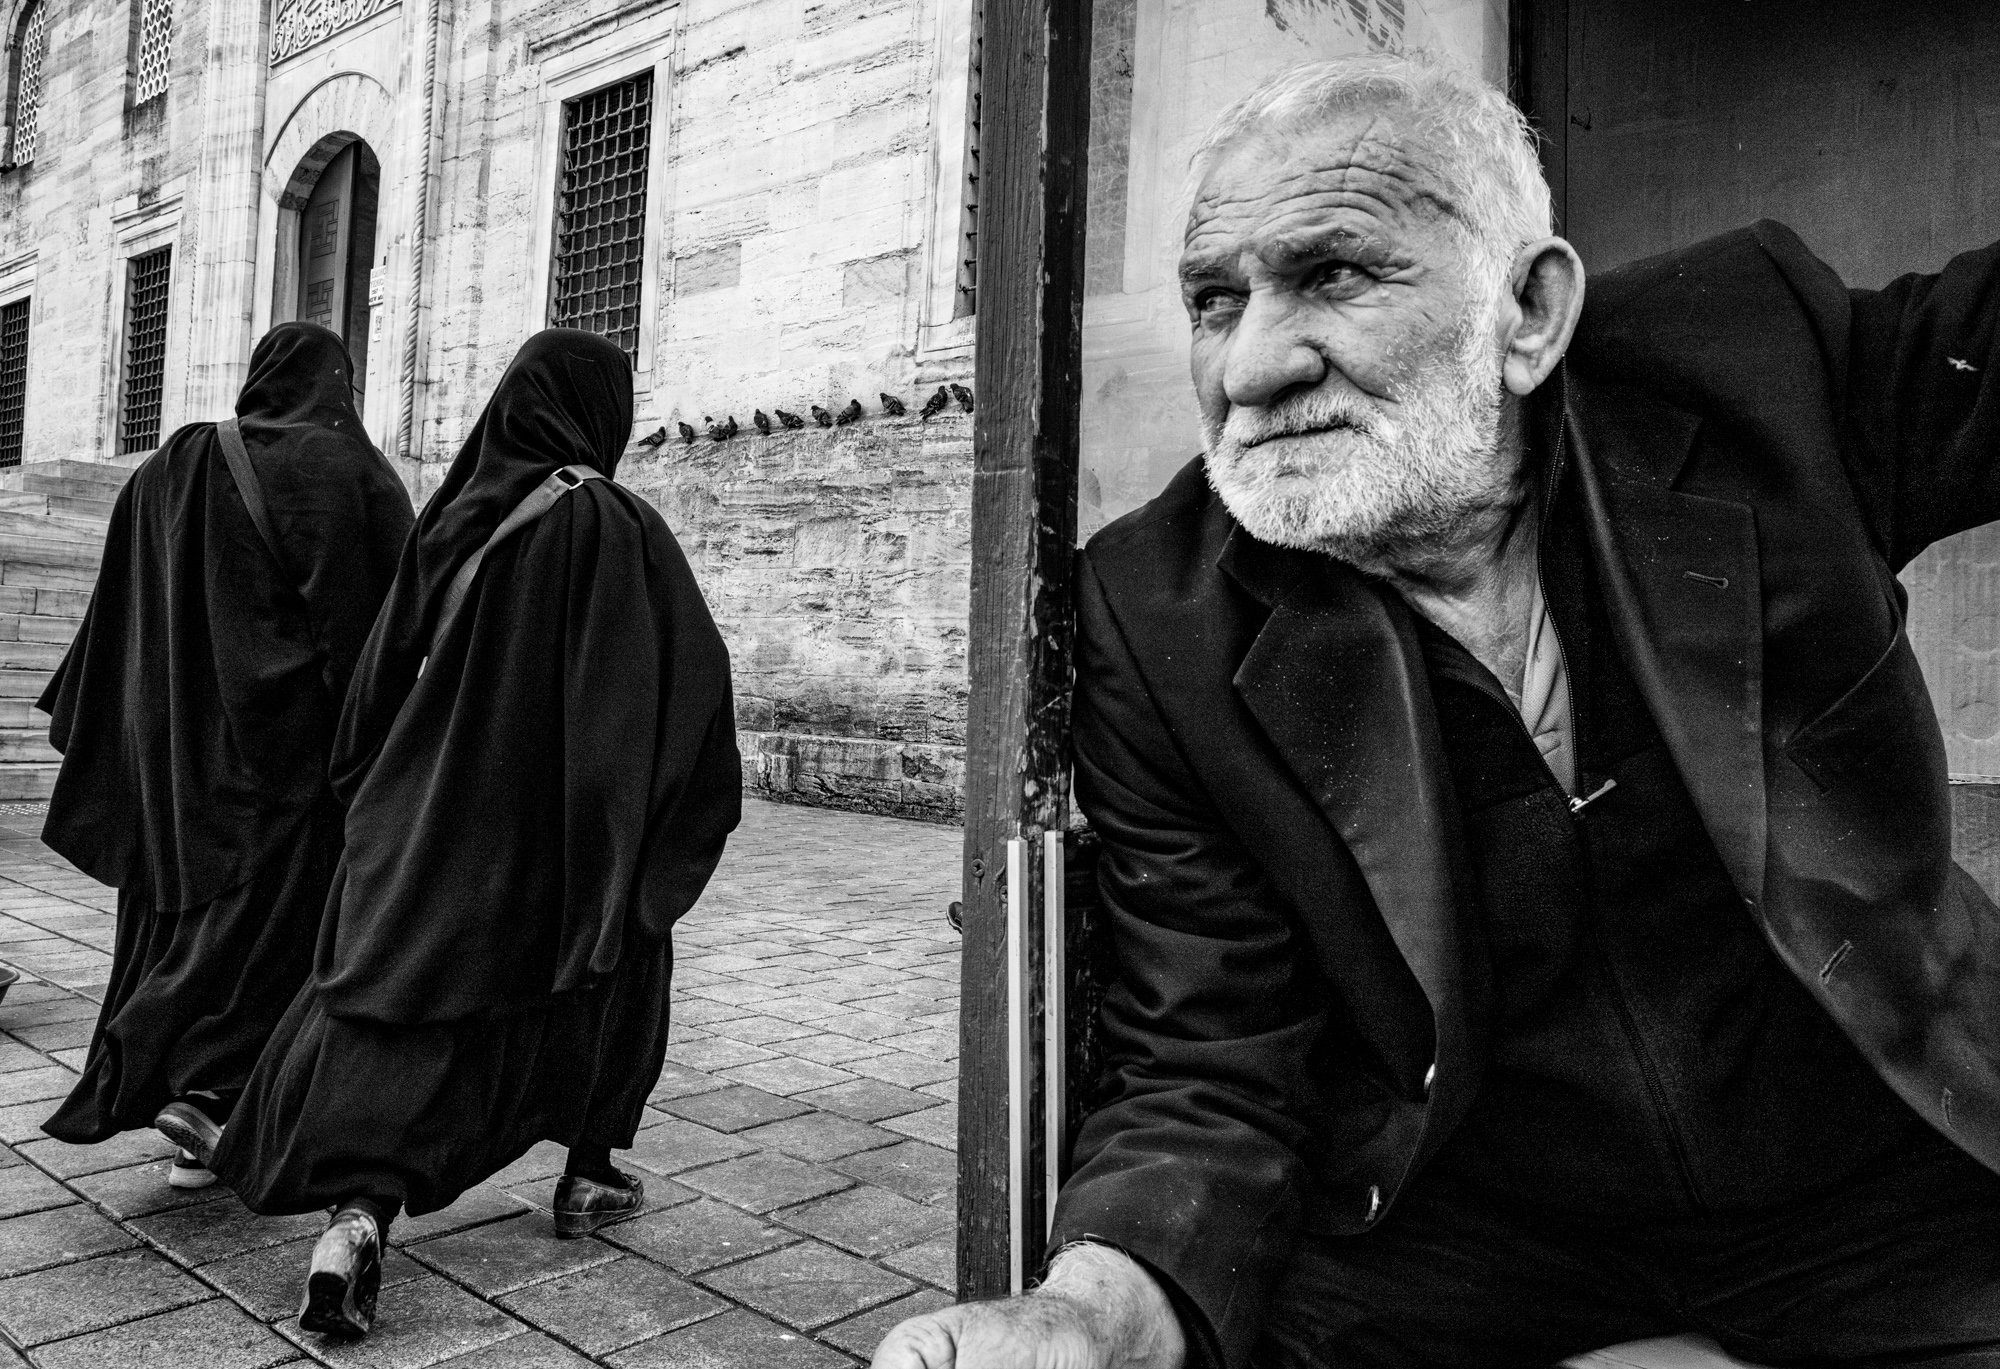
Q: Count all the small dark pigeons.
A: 11